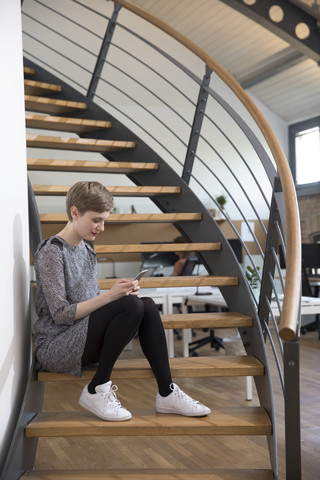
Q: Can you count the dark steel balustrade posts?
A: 4